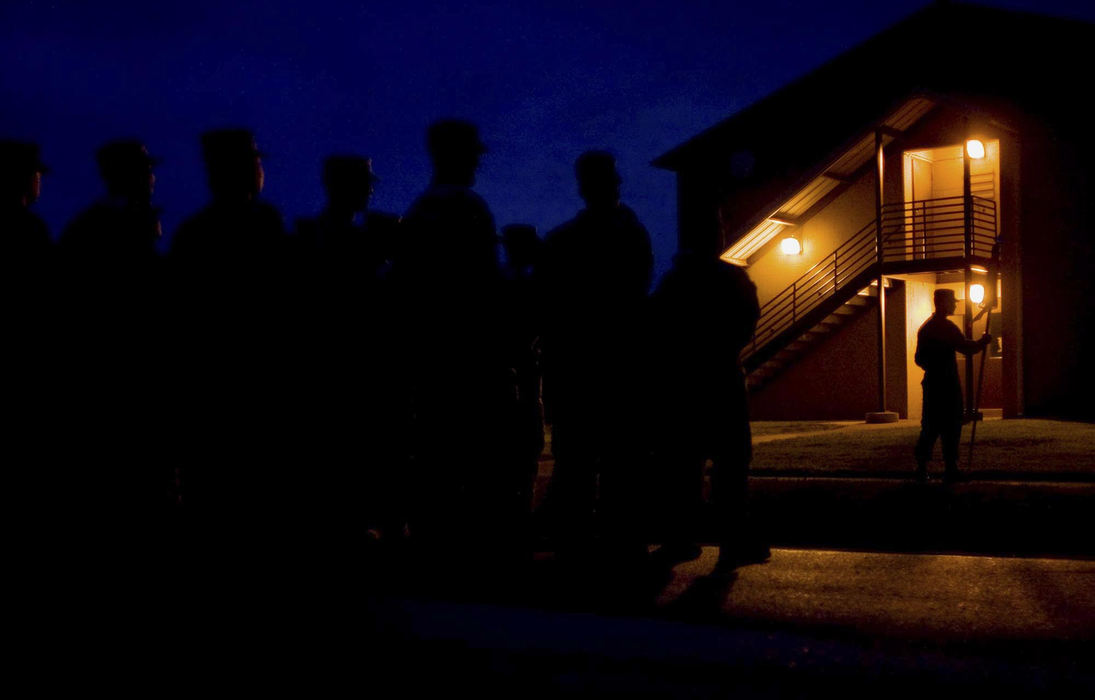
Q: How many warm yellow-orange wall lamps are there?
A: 3